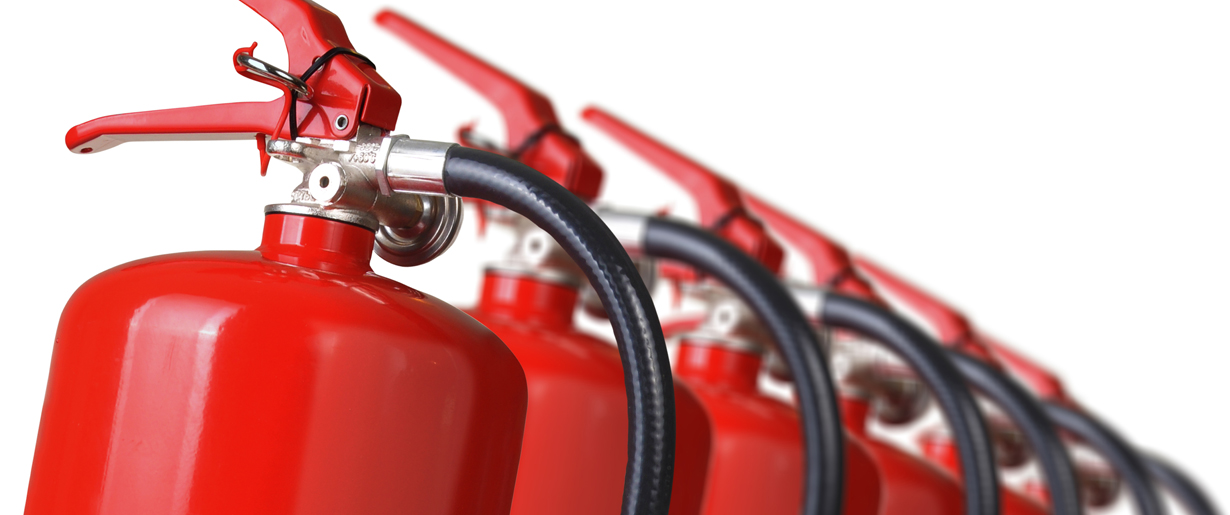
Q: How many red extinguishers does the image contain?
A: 6